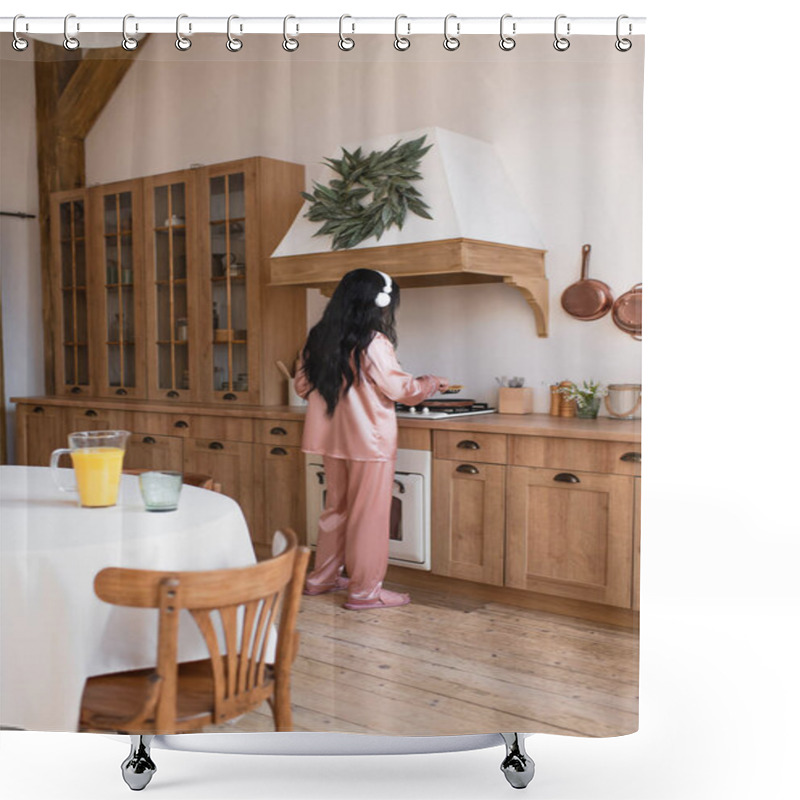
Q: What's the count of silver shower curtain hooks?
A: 12